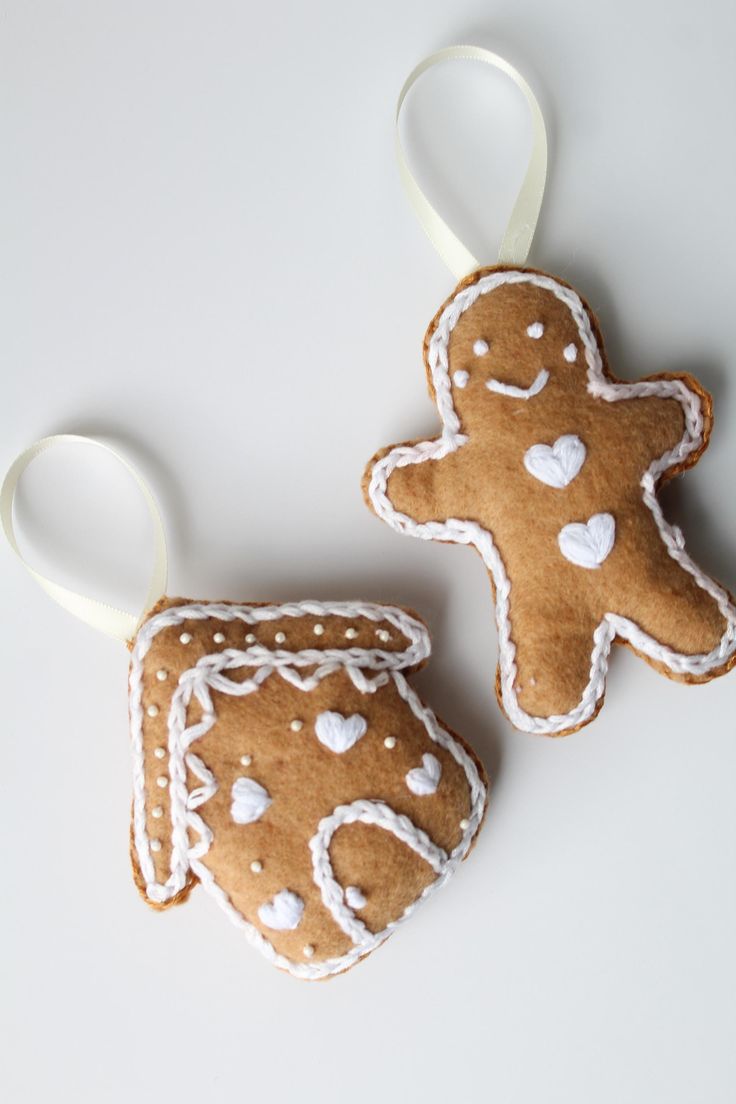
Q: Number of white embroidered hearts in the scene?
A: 6